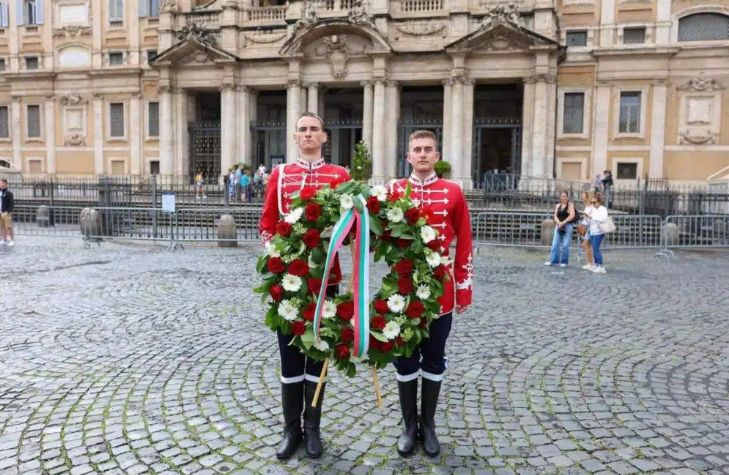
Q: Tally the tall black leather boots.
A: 4